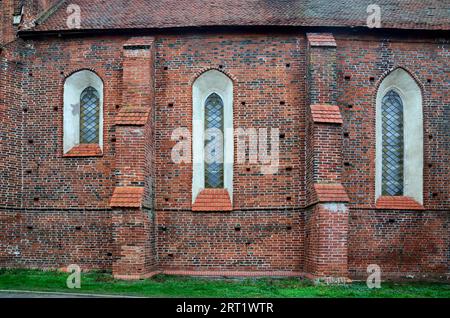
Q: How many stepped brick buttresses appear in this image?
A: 2